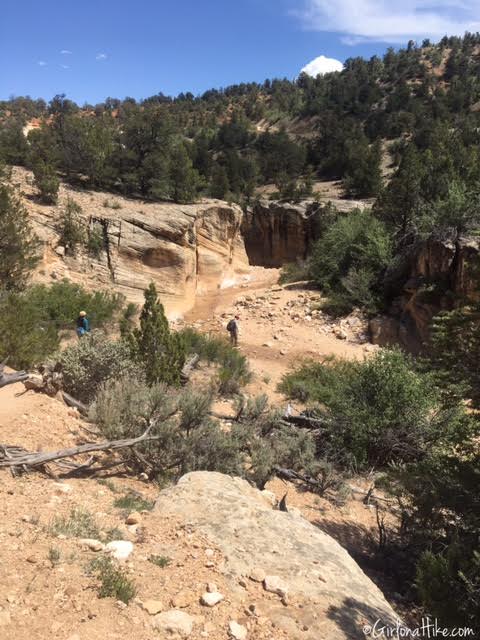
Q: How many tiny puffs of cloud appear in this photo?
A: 4